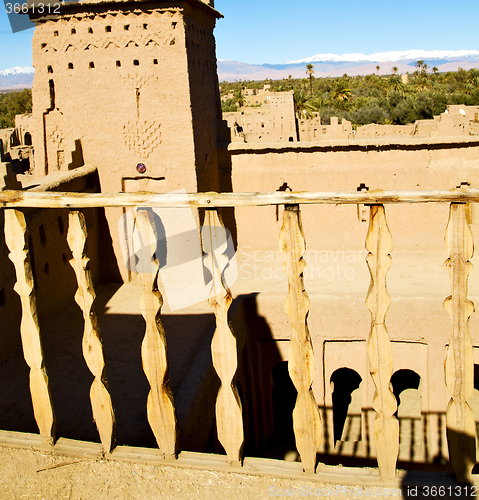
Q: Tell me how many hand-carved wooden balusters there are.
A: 7